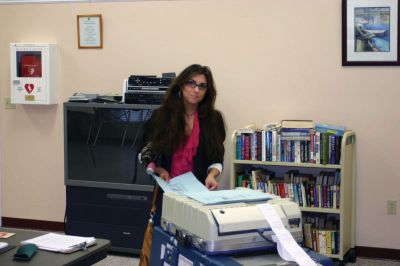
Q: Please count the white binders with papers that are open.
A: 1